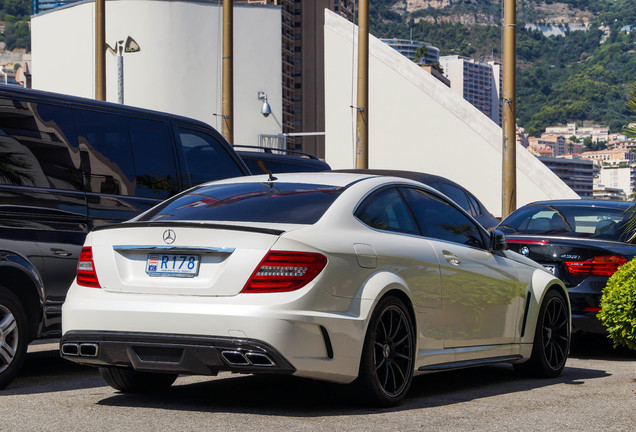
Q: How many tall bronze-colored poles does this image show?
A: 4